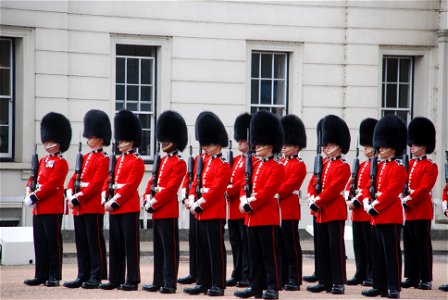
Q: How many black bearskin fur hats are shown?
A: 12